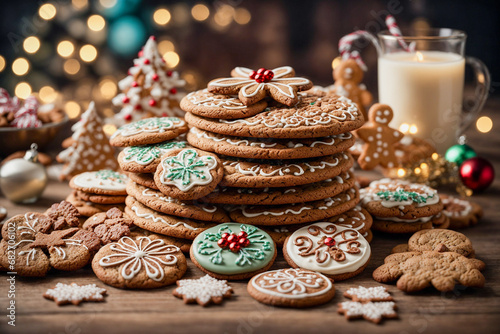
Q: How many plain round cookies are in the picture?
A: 1